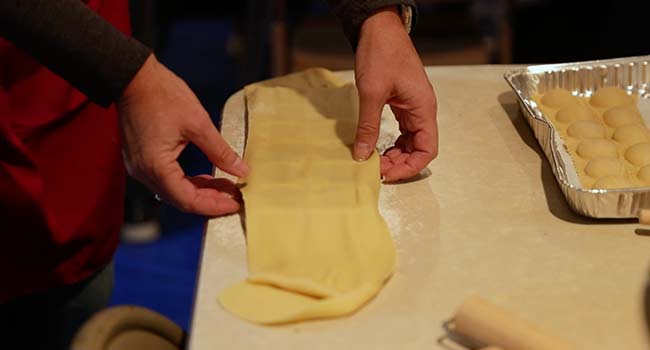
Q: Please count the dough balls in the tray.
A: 11